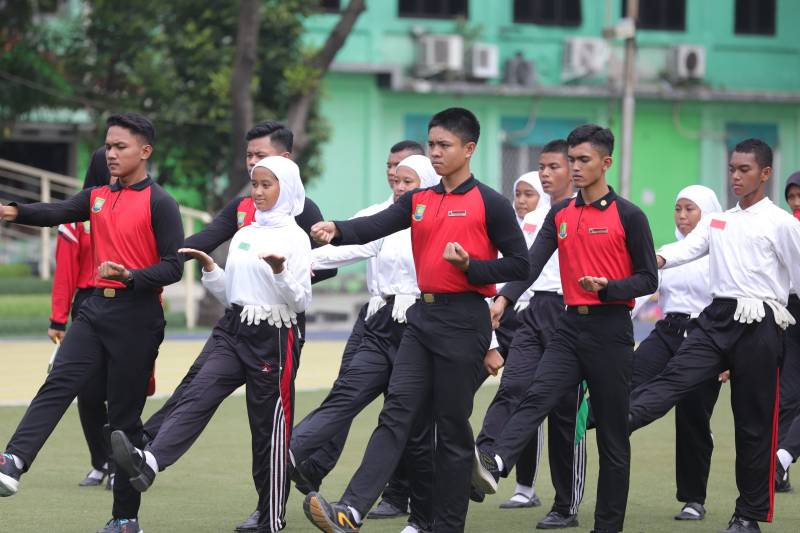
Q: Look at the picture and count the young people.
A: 13